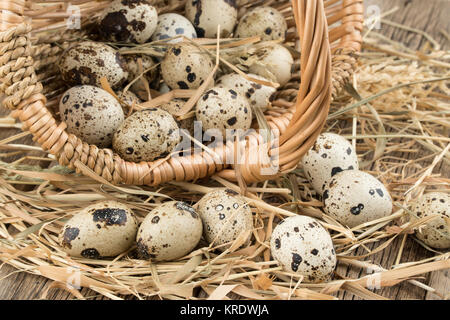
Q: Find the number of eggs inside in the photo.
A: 14